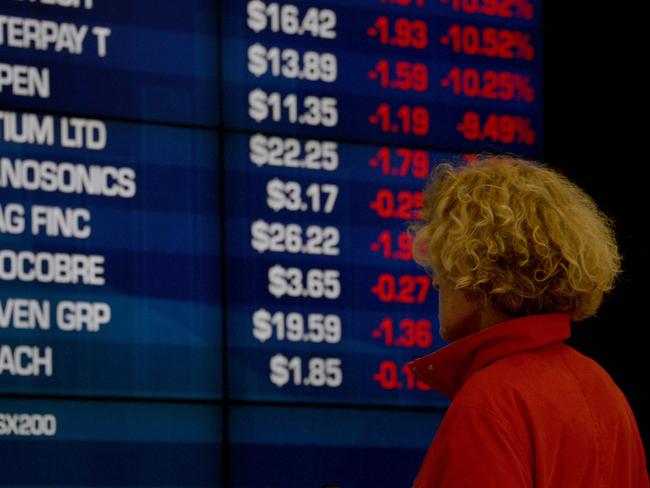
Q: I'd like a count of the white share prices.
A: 9